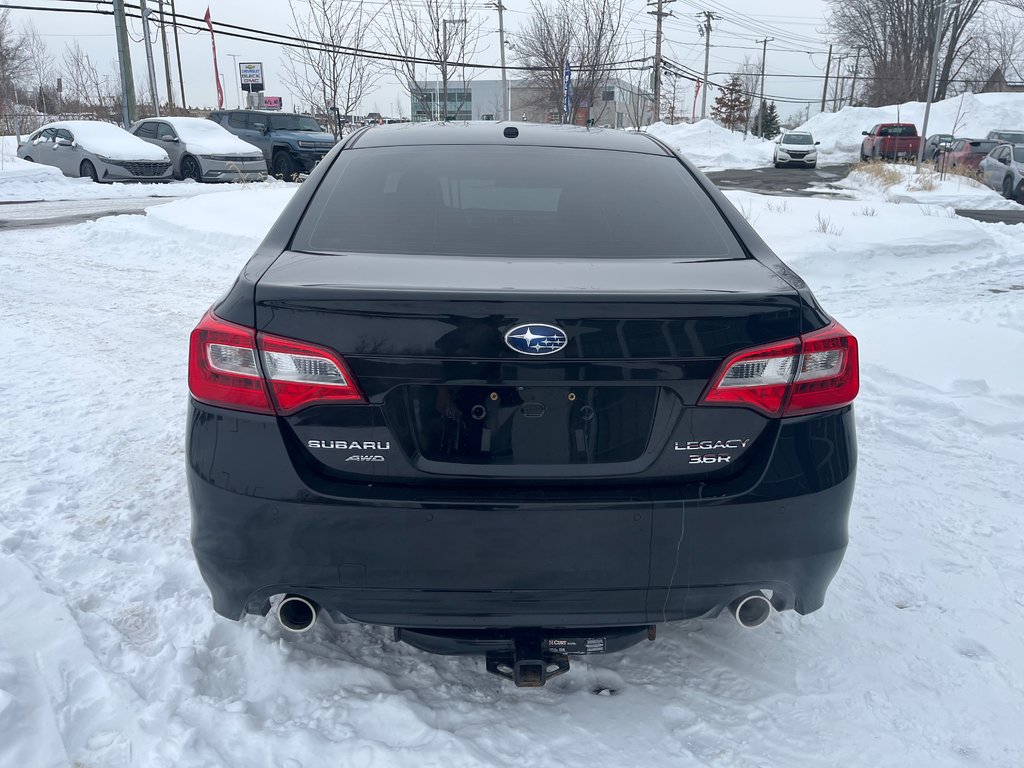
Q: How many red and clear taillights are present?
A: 2